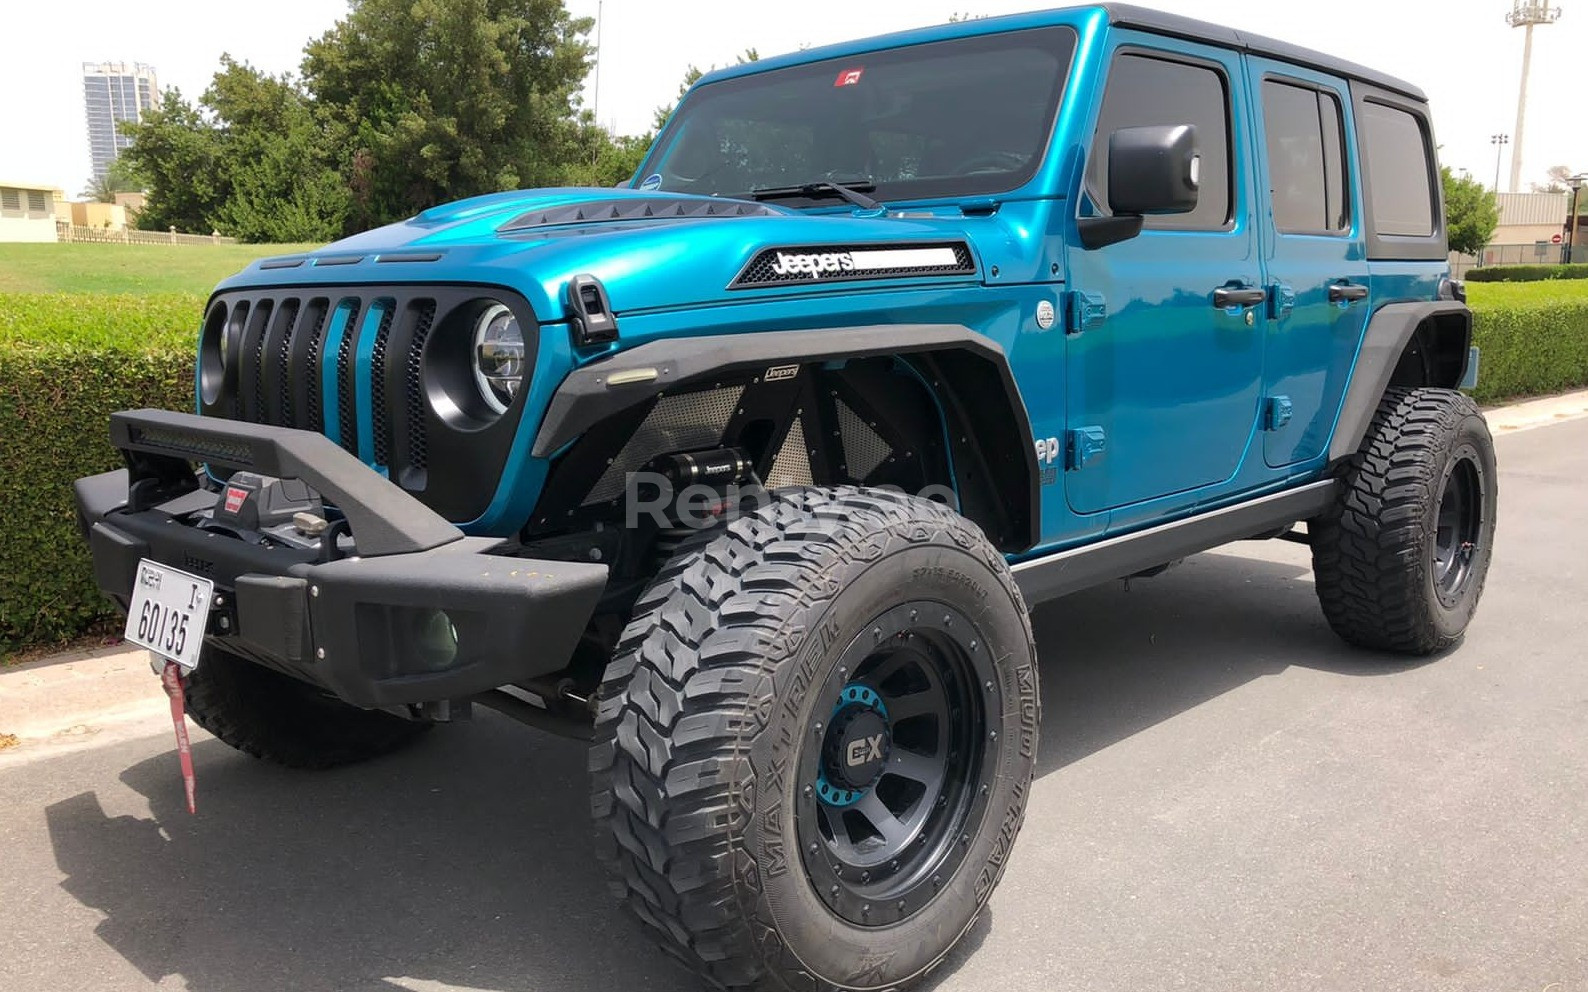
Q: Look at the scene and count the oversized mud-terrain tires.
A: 3